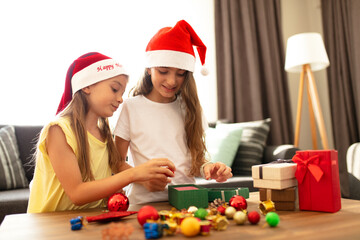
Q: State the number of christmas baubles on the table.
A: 11